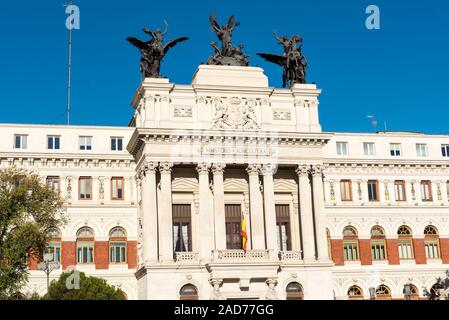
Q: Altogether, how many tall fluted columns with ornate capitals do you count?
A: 8